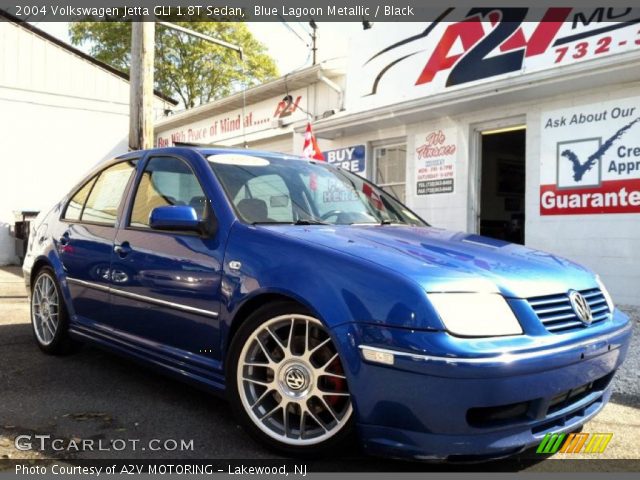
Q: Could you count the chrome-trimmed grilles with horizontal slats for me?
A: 1